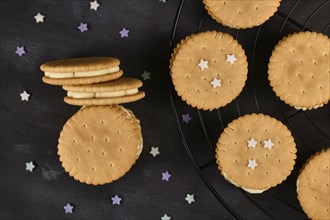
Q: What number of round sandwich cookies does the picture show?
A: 8